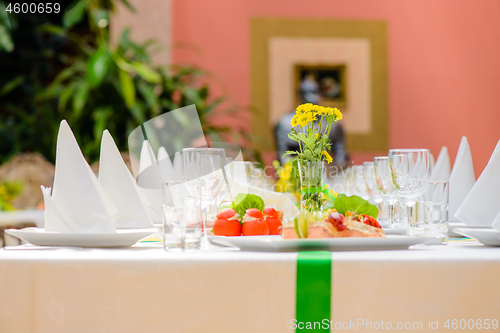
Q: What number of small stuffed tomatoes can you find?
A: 3